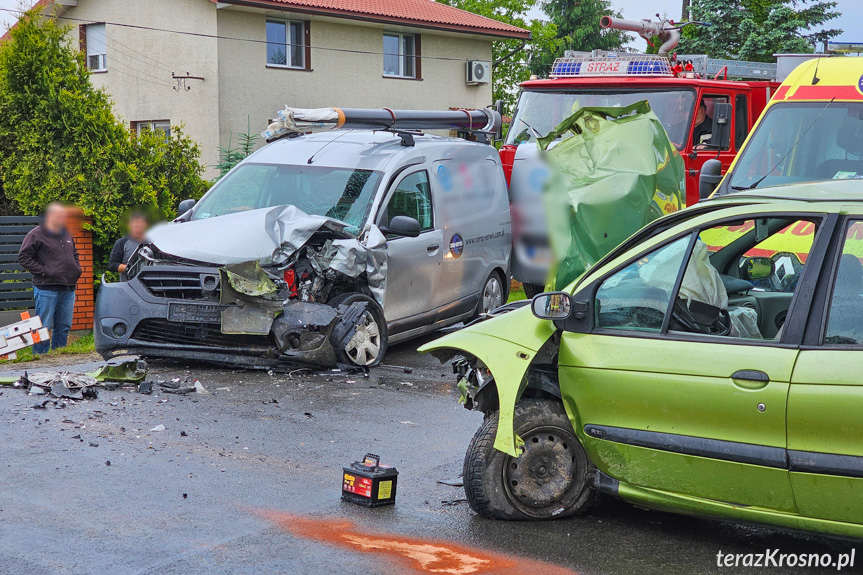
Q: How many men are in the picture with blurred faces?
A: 2